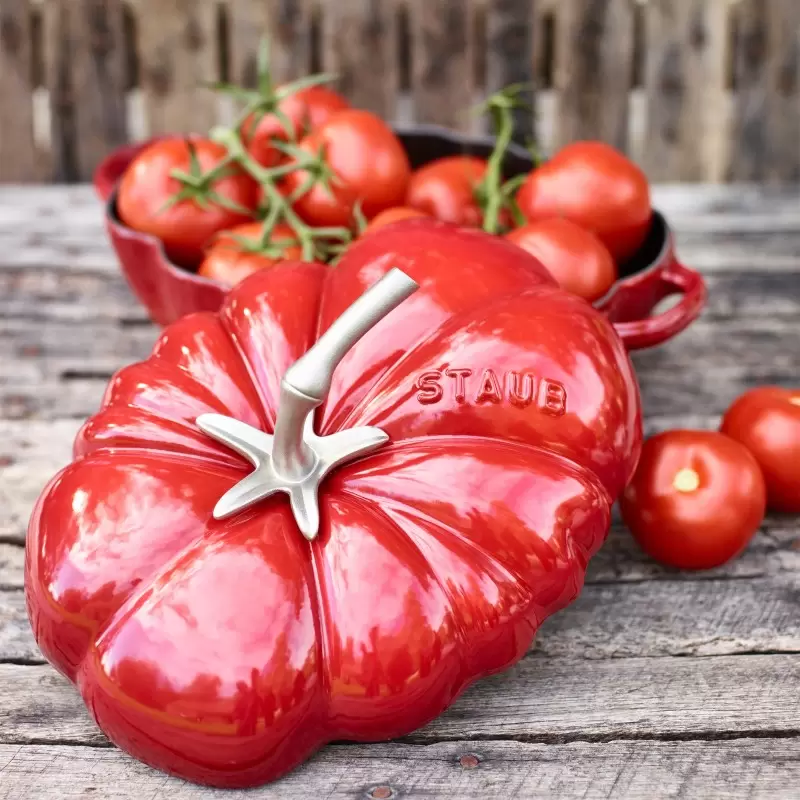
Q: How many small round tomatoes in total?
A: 10